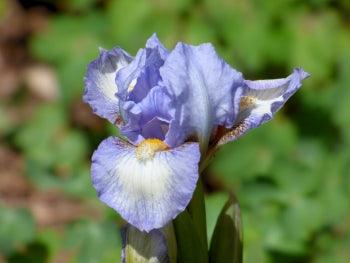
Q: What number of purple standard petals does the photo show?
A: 3